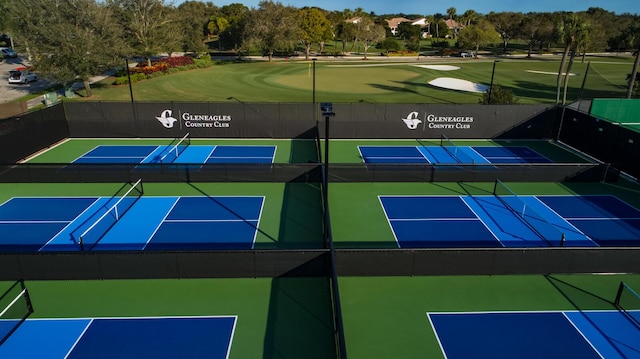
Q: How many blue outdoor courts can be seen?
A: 6